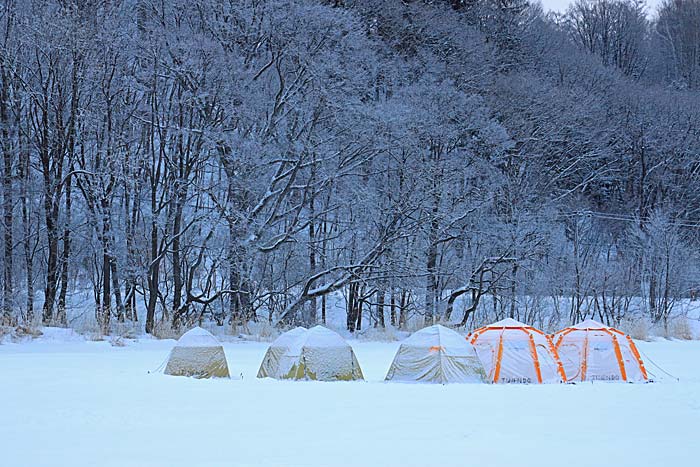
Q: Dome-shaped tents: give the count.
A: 6